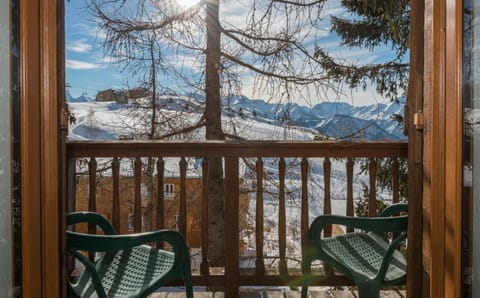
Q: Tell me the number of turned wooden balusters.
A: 13